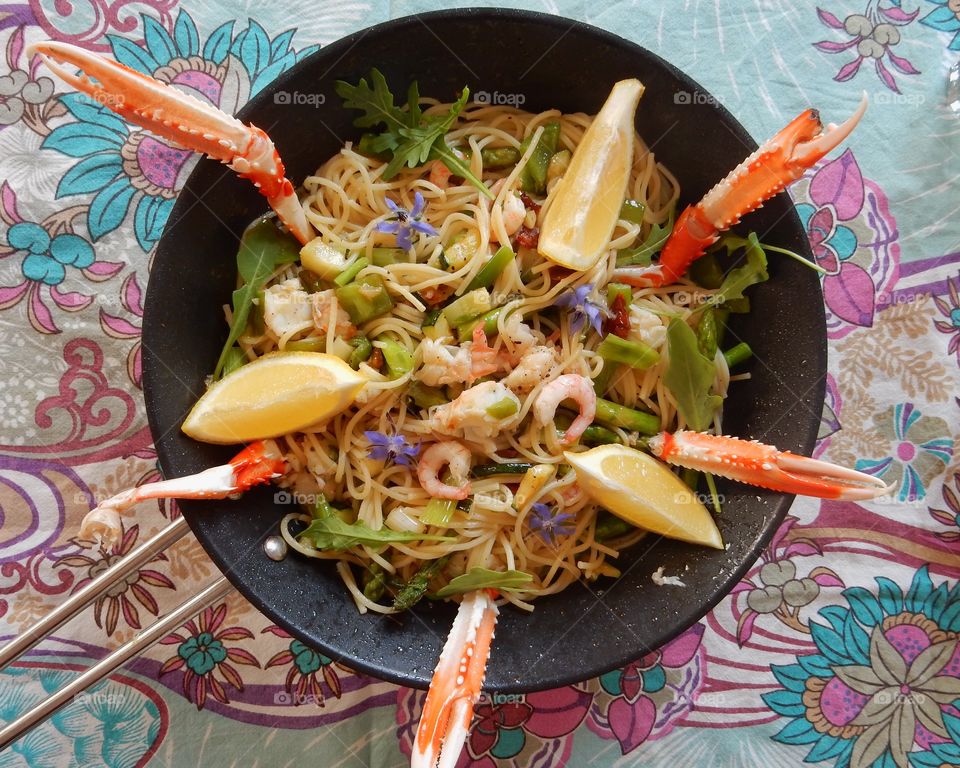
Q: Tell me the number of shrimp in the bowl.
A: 2